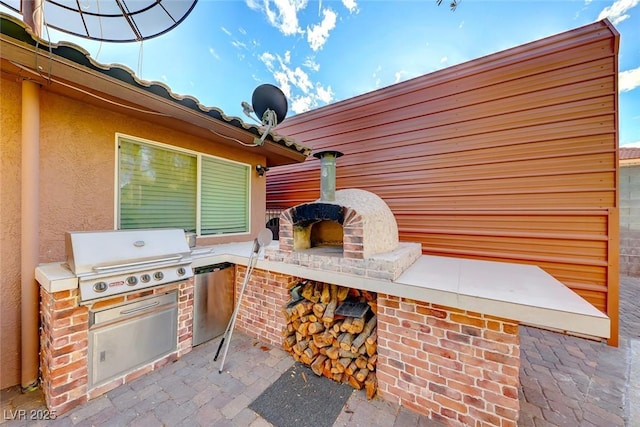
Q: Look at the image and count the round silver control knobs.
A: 5